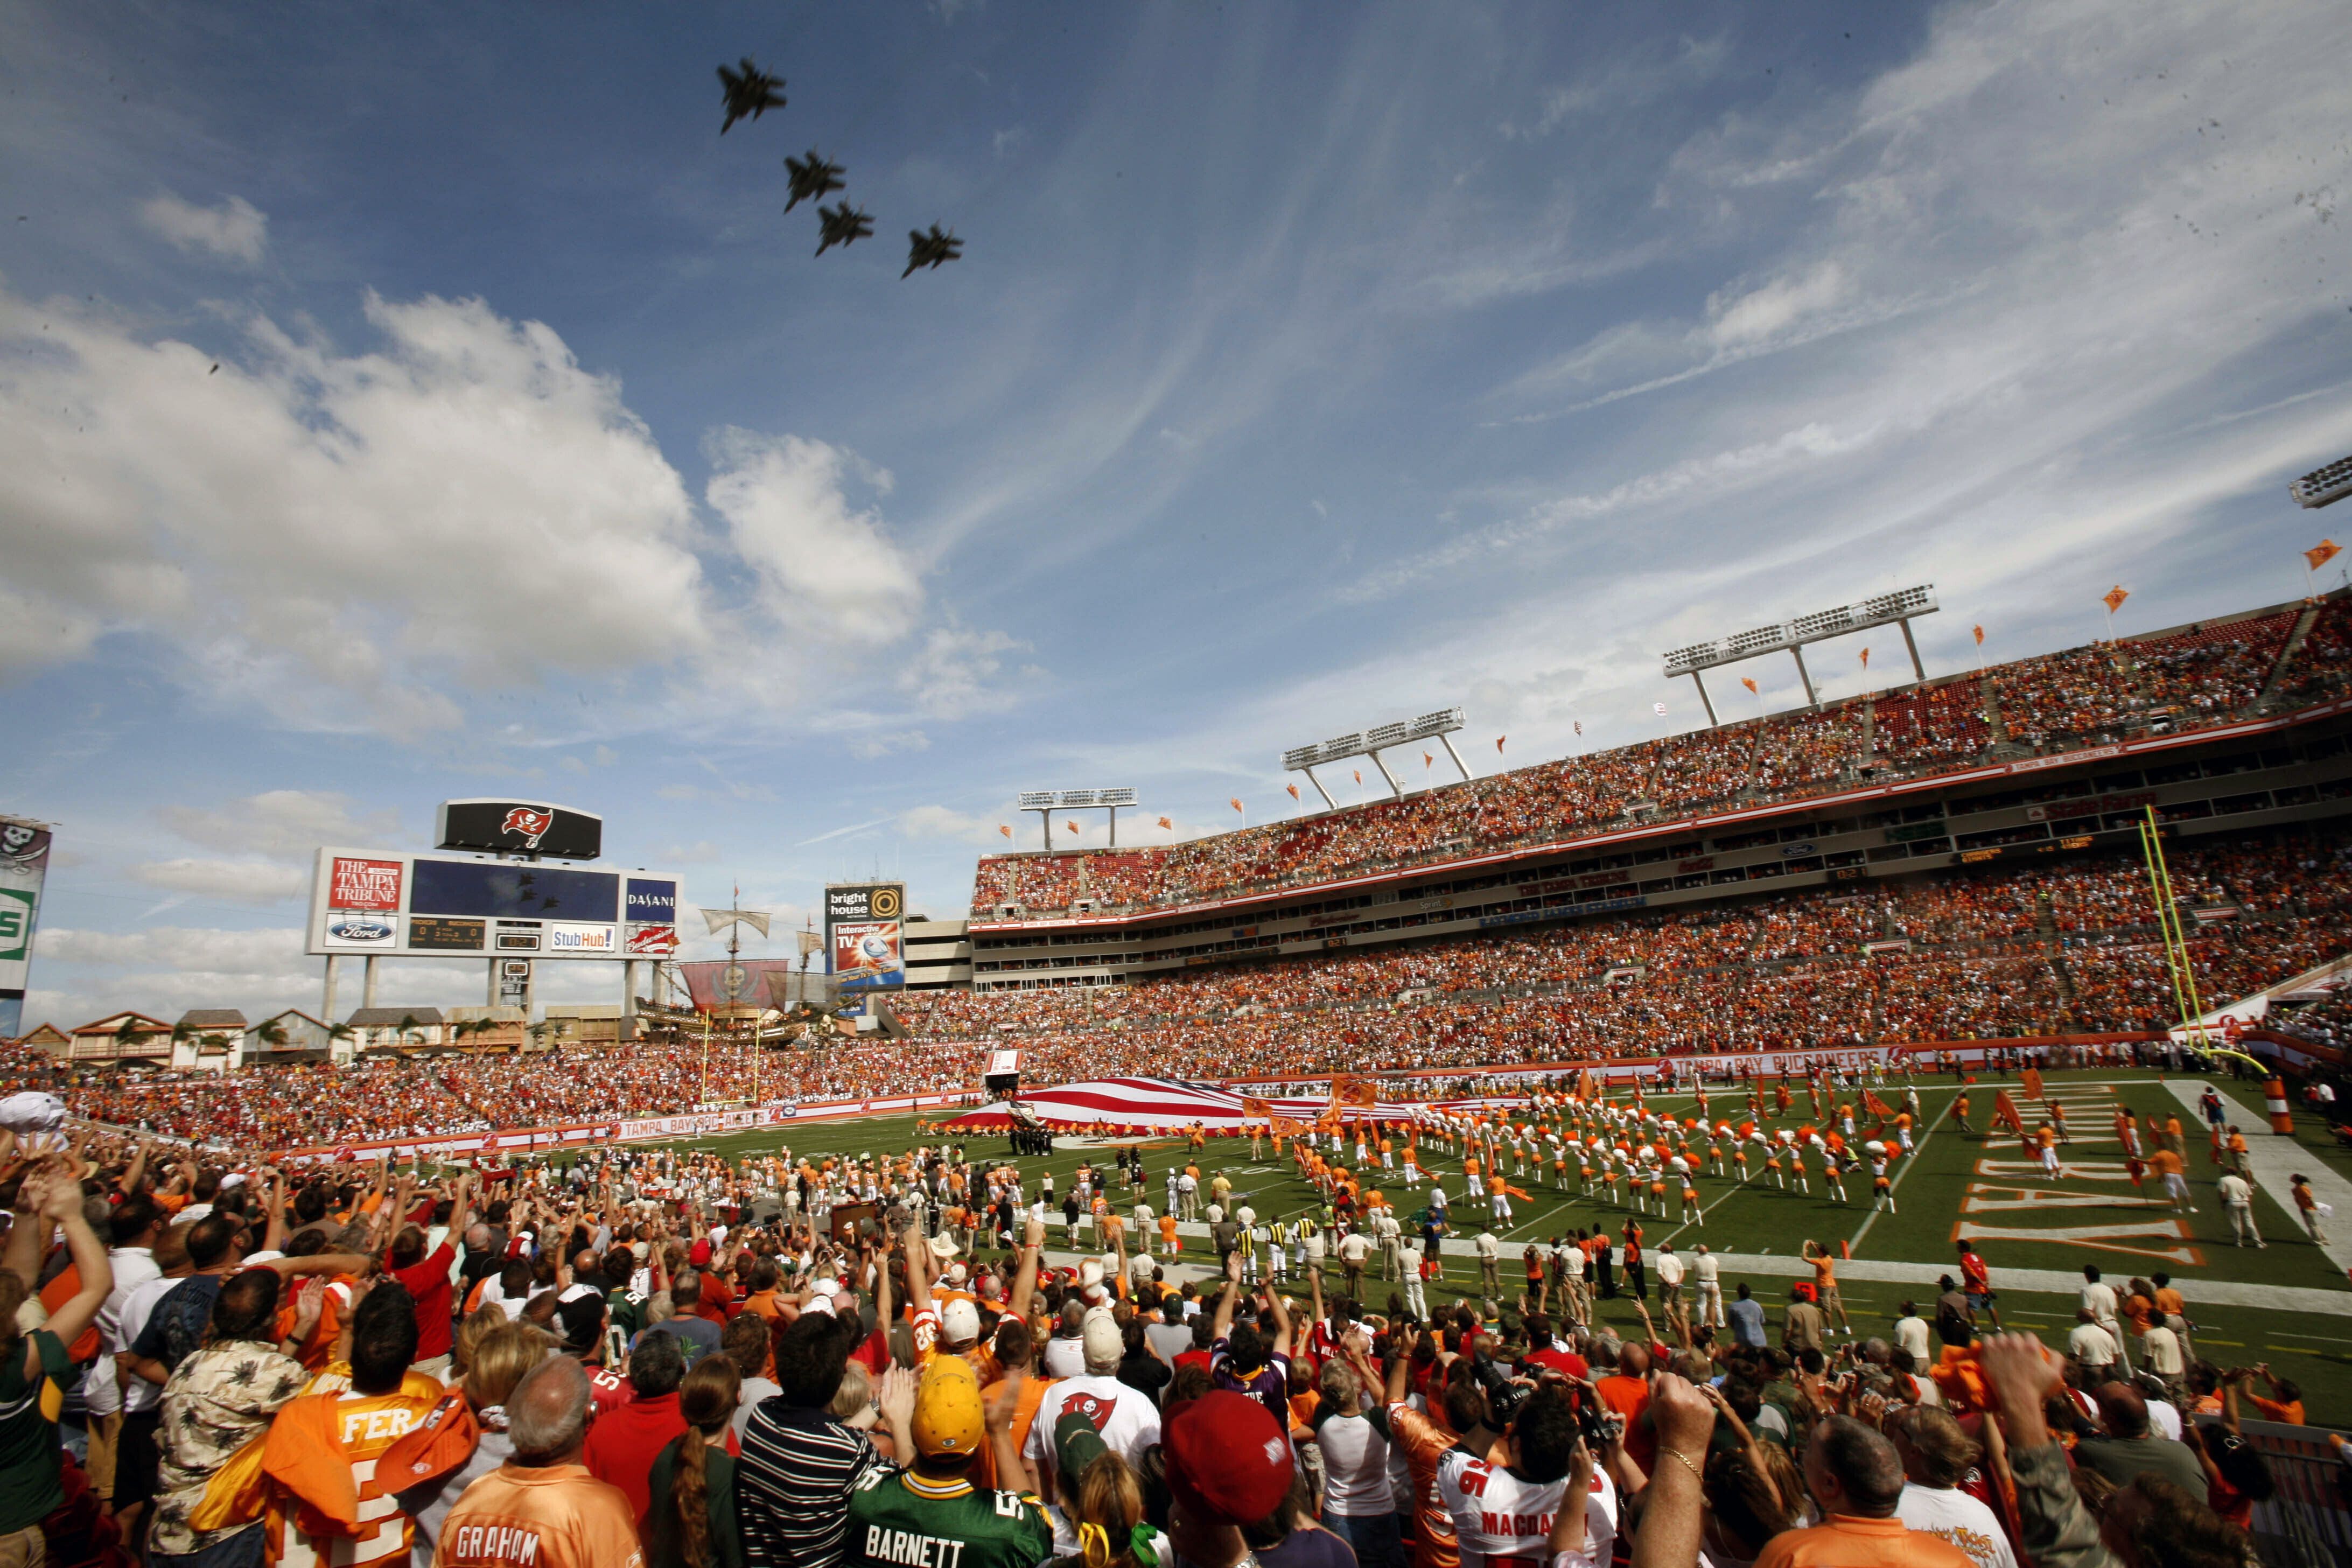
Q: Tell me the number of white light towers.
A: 4